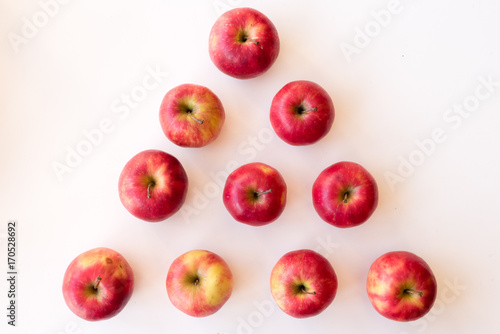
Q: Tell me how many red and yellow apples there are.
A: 10